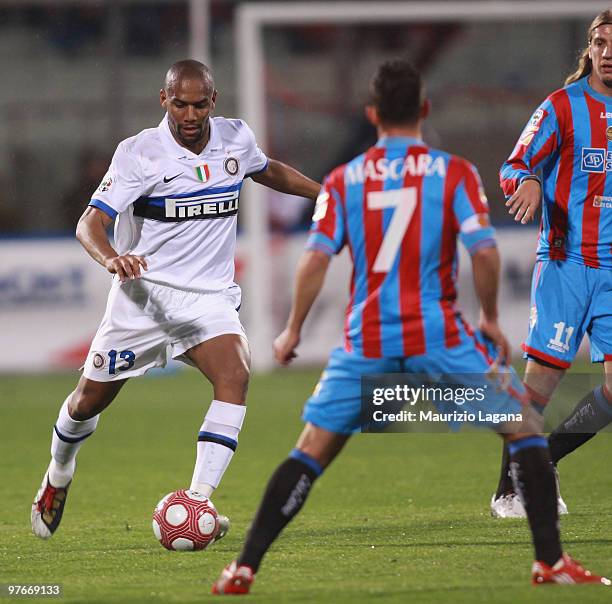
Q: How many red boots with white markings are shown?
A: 2